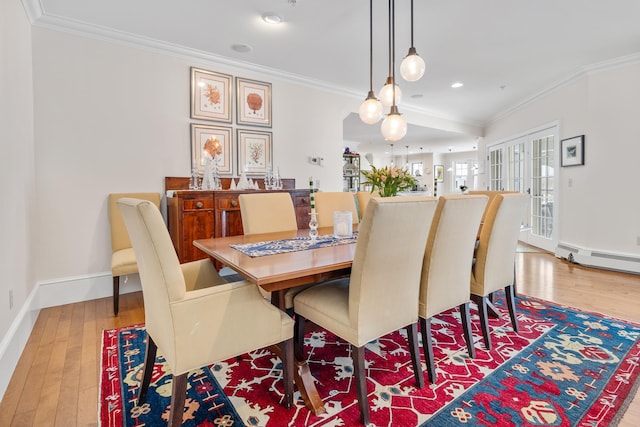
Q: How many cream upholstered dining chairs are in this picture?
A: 9